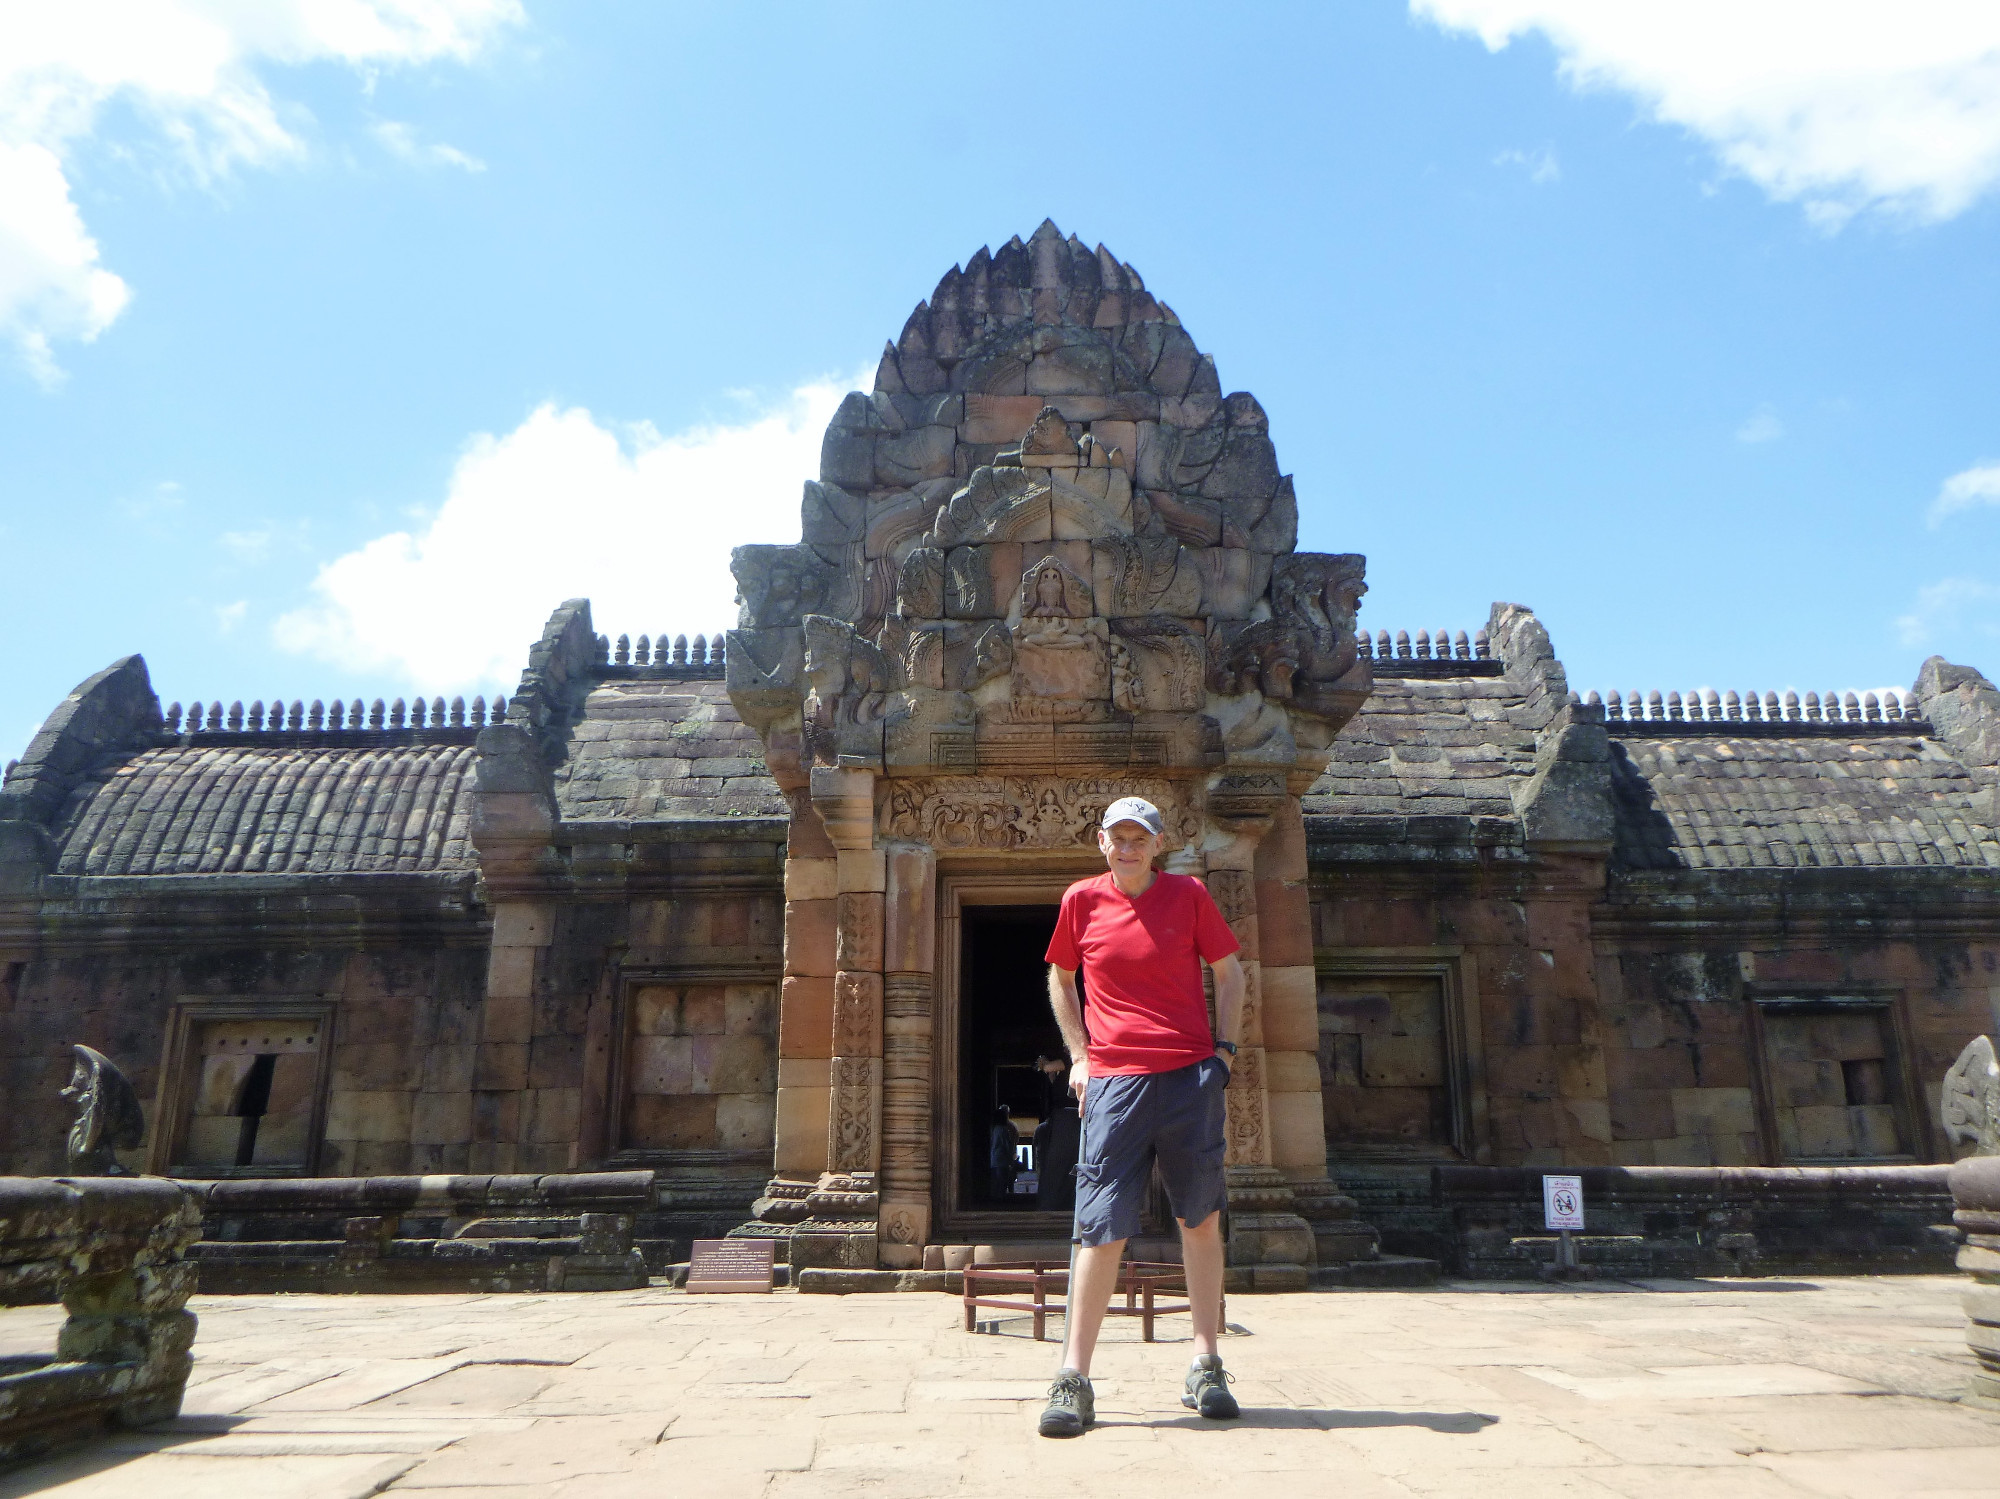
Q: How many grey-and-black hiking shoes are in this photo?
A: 2